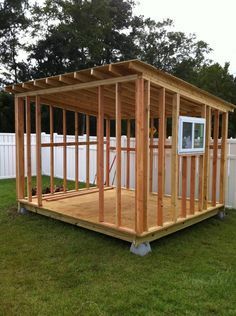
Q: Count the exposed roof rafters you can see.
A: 10